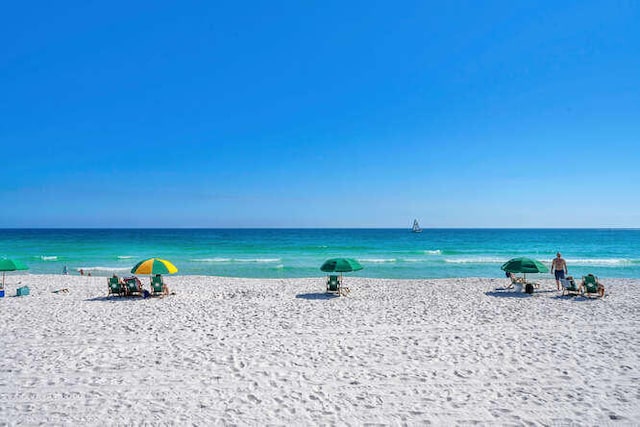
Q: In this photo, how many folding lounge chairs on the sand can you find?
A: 7